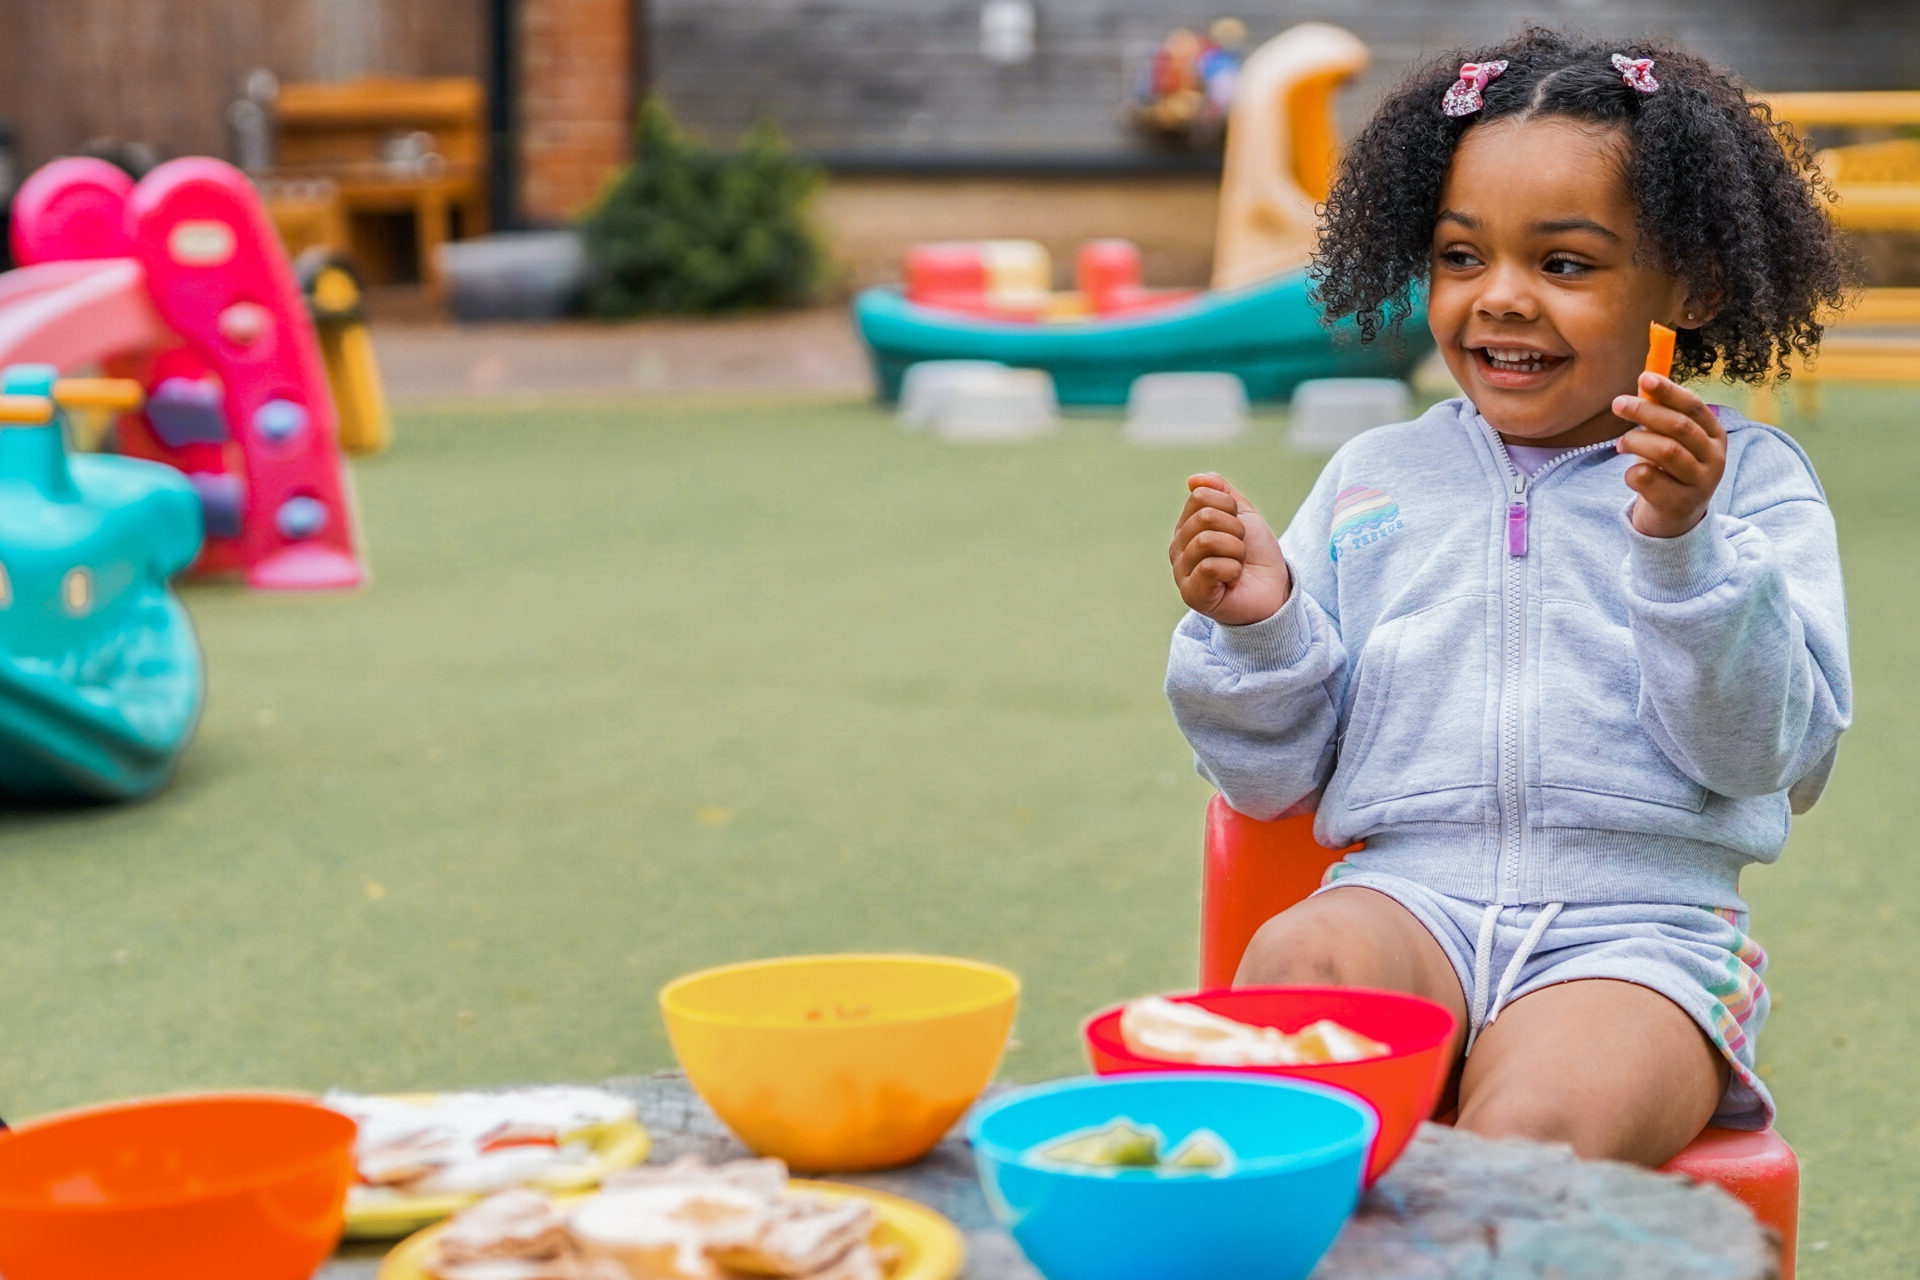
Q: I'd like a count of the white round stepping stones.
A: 4